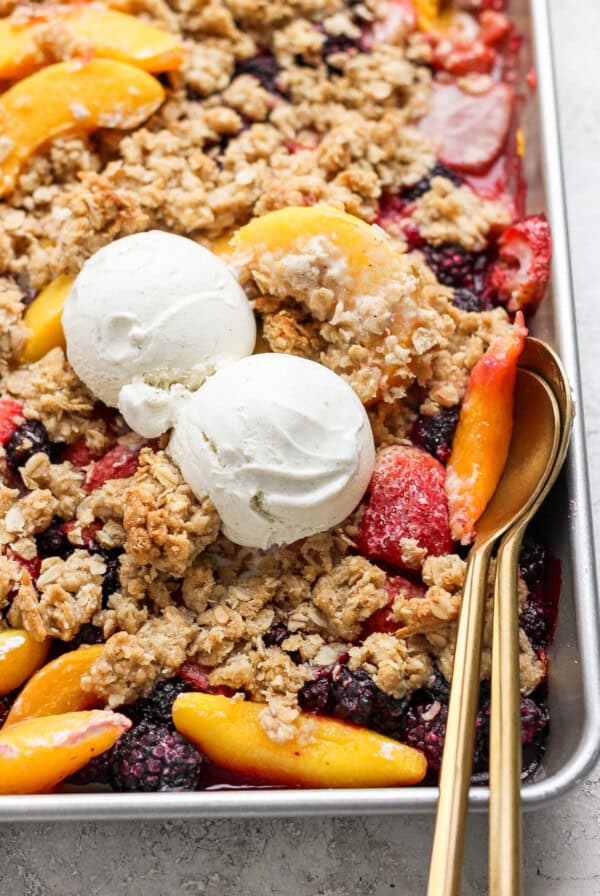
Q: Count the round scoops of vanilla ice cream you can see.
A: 2